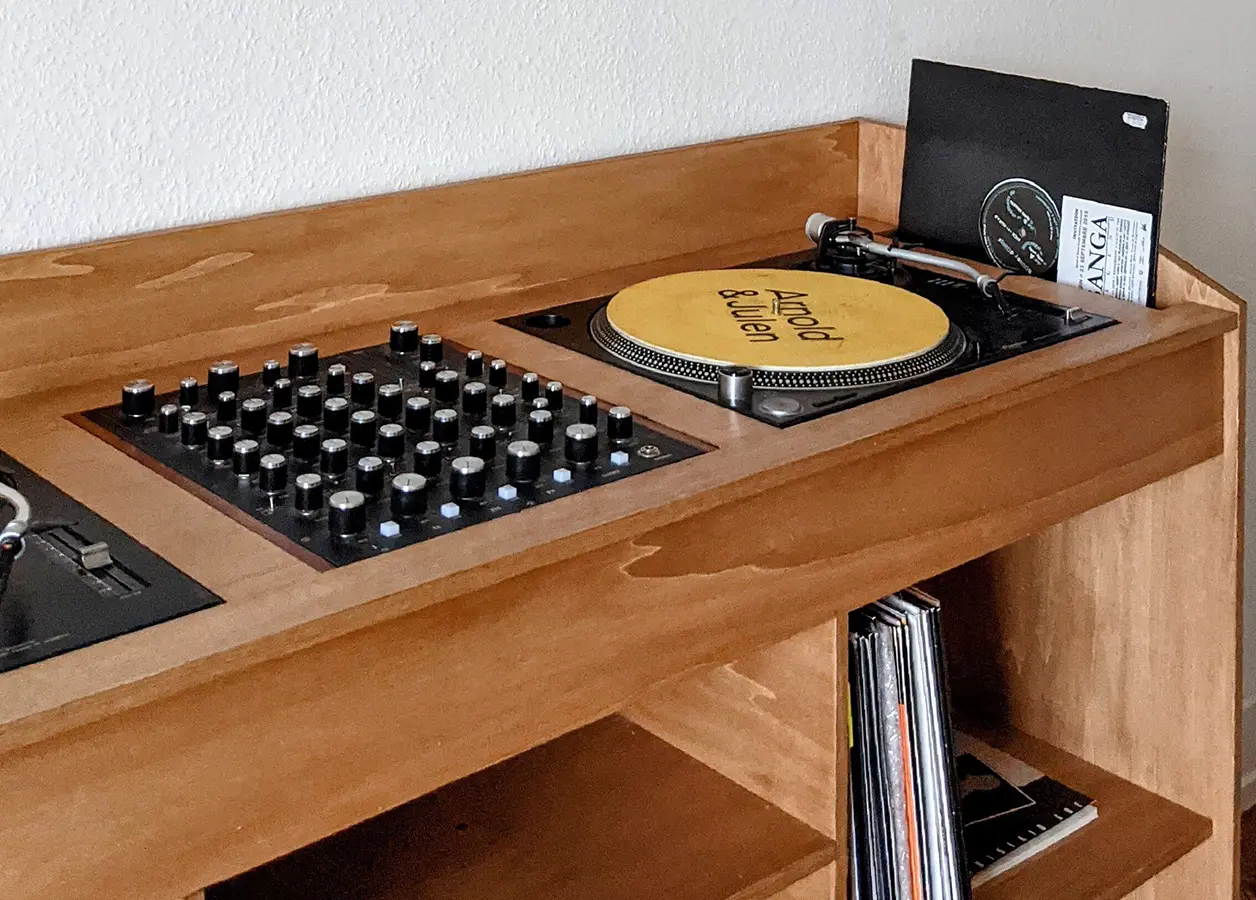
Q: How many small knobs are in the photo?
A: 13